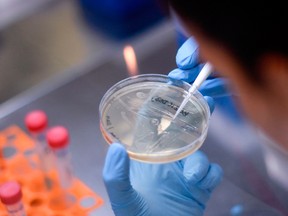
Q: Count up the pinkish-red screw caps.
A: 3